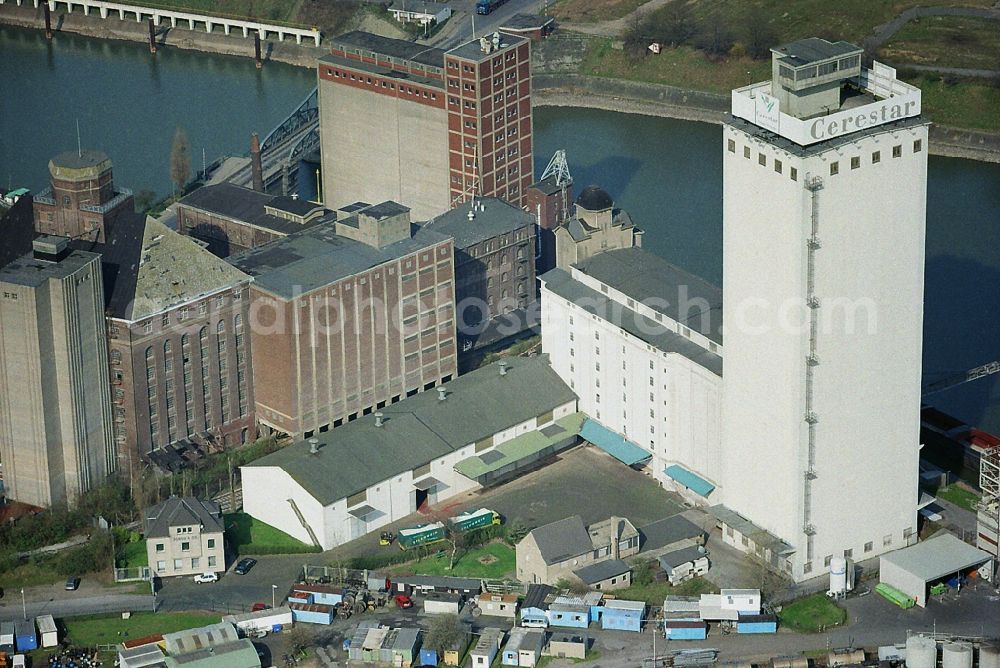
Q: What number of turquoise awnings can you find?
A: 2